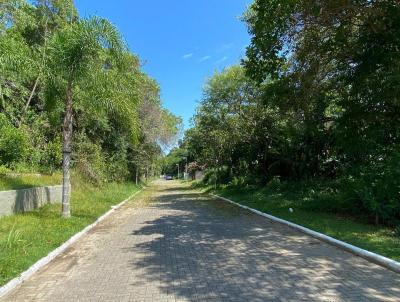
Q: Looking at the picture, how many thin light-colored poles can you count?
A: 2